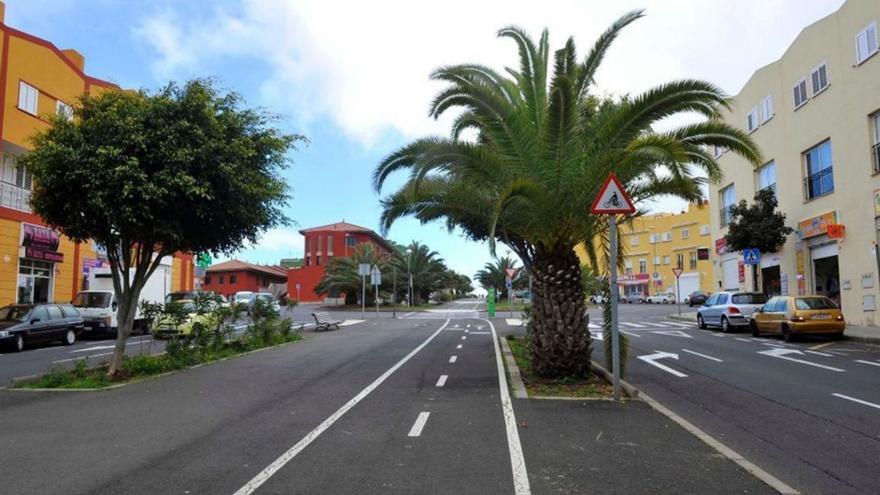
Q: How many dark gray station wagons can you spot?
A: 1